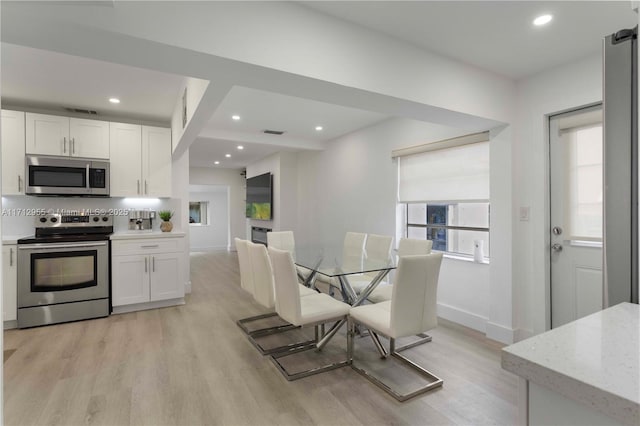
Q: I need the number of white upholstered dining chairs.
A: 8